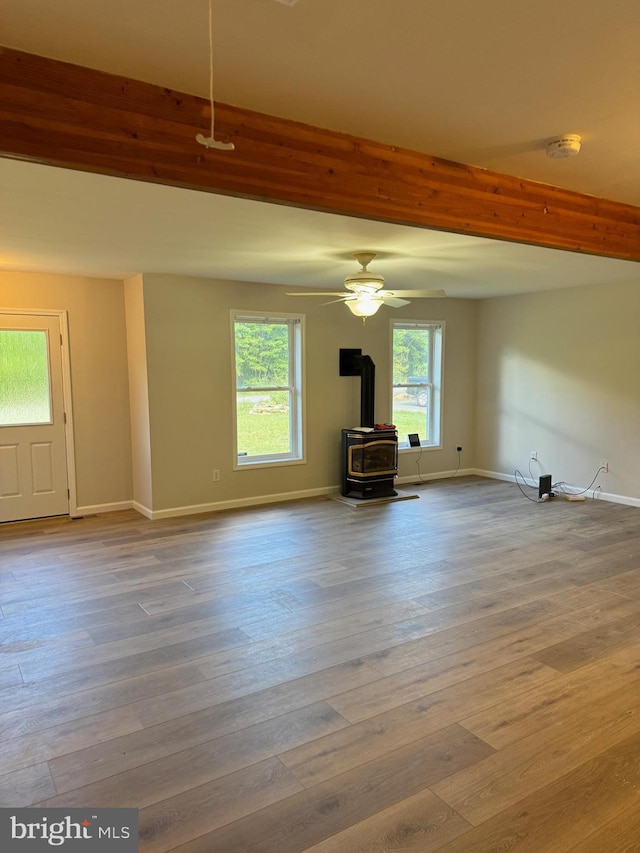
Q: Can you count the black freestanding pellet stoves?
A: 1